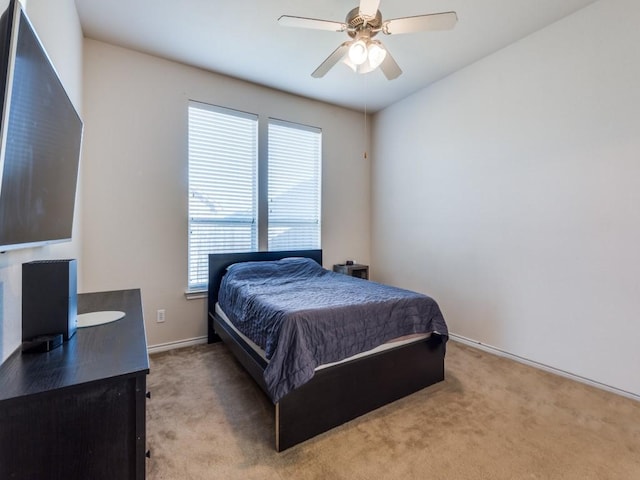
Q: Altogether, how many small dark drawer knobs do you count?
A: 2